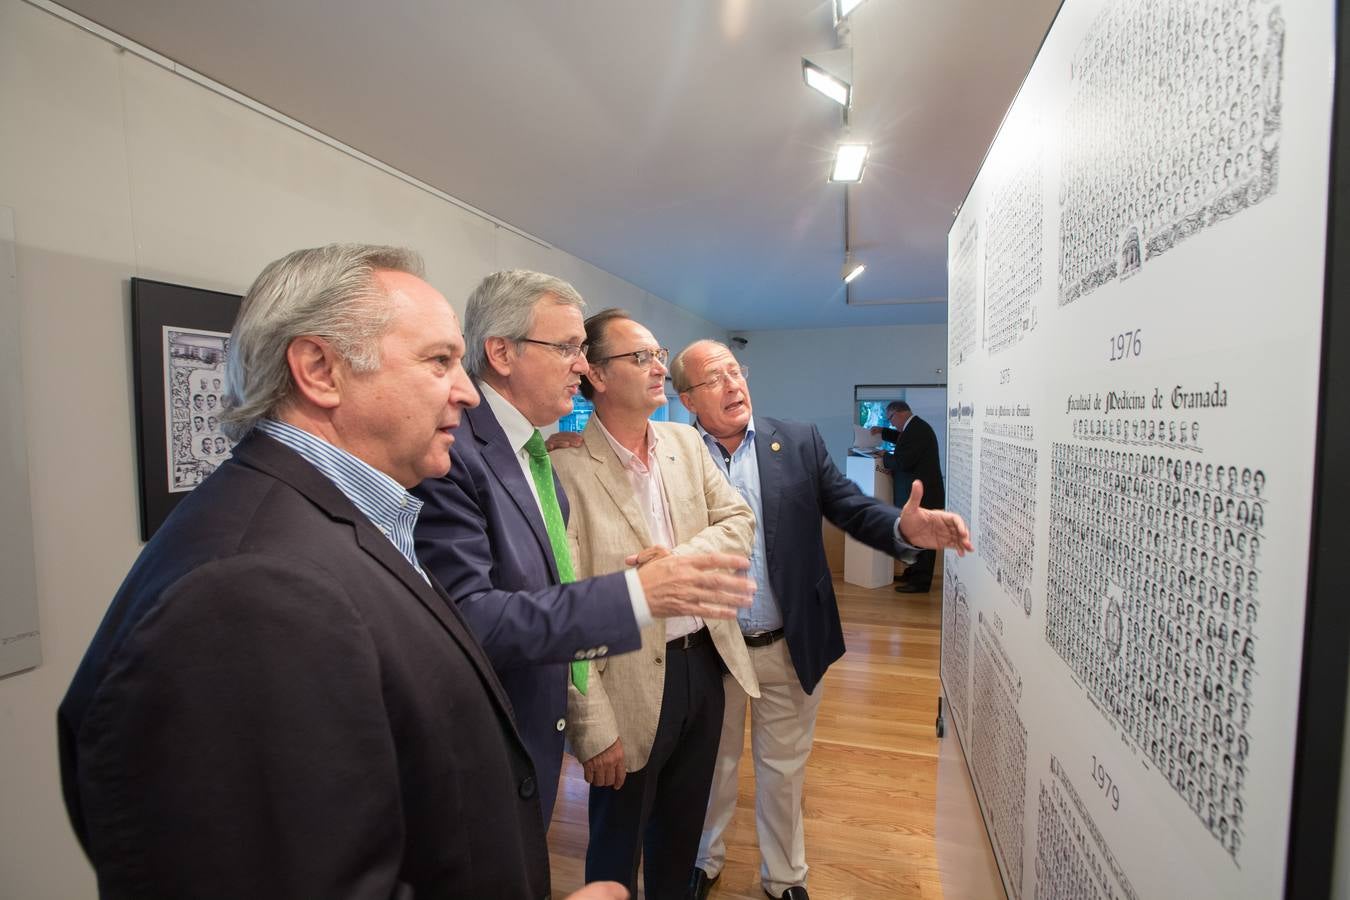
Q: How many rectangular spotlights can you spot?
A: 4